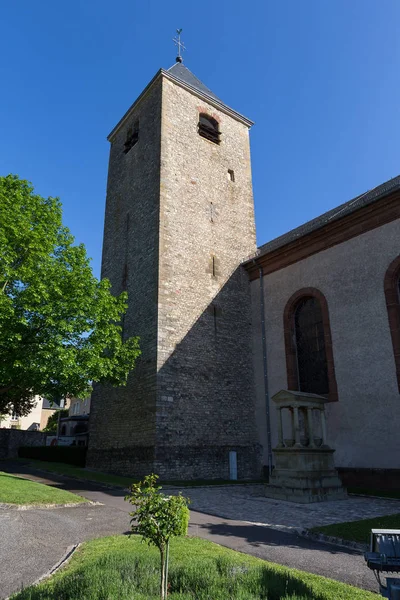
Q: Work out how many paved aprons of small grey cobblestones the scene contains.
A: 1